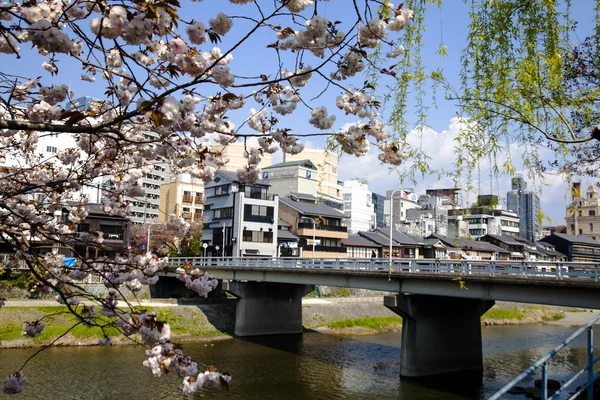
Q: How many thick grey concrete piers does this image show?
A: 2